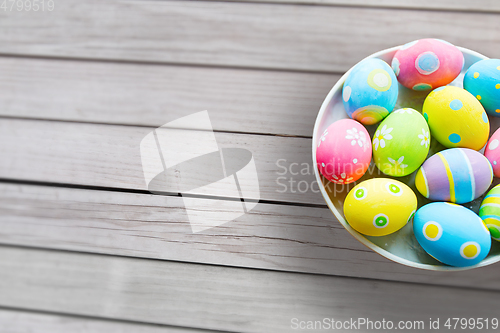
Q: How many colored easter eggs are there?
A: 11